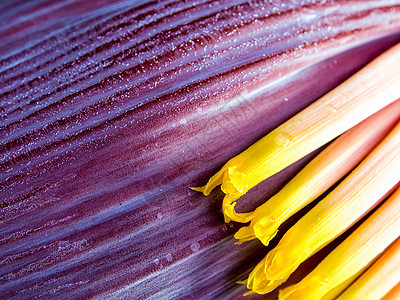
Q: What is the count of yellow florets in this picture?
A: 5